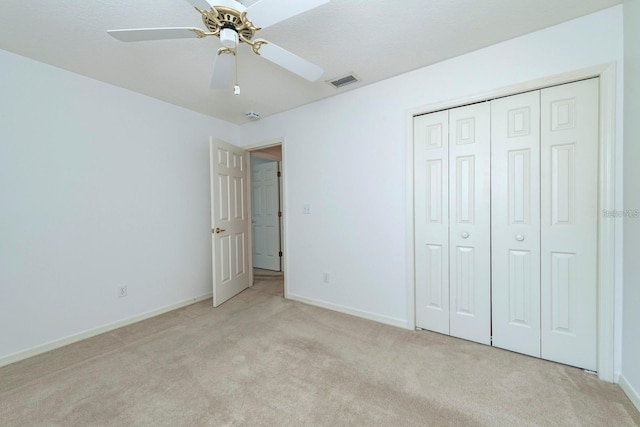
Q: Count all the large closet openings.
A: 1